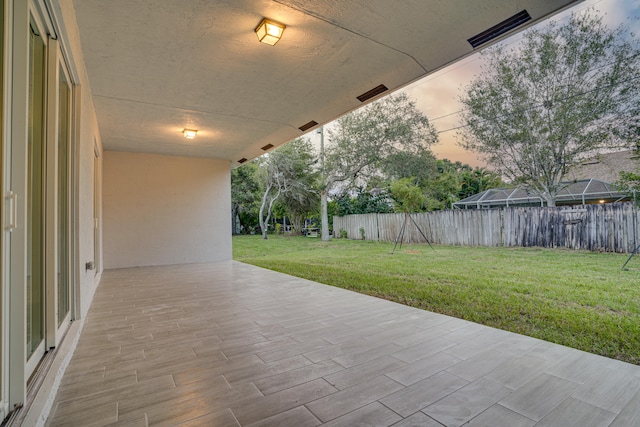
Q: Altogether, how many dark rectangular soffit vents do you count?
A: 5